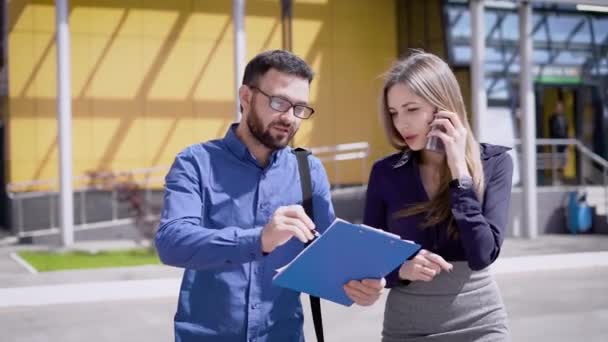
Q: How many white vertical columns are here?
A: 4